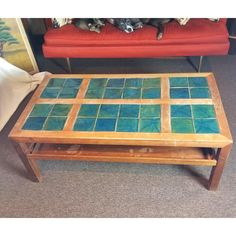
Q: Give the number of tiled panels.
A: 6